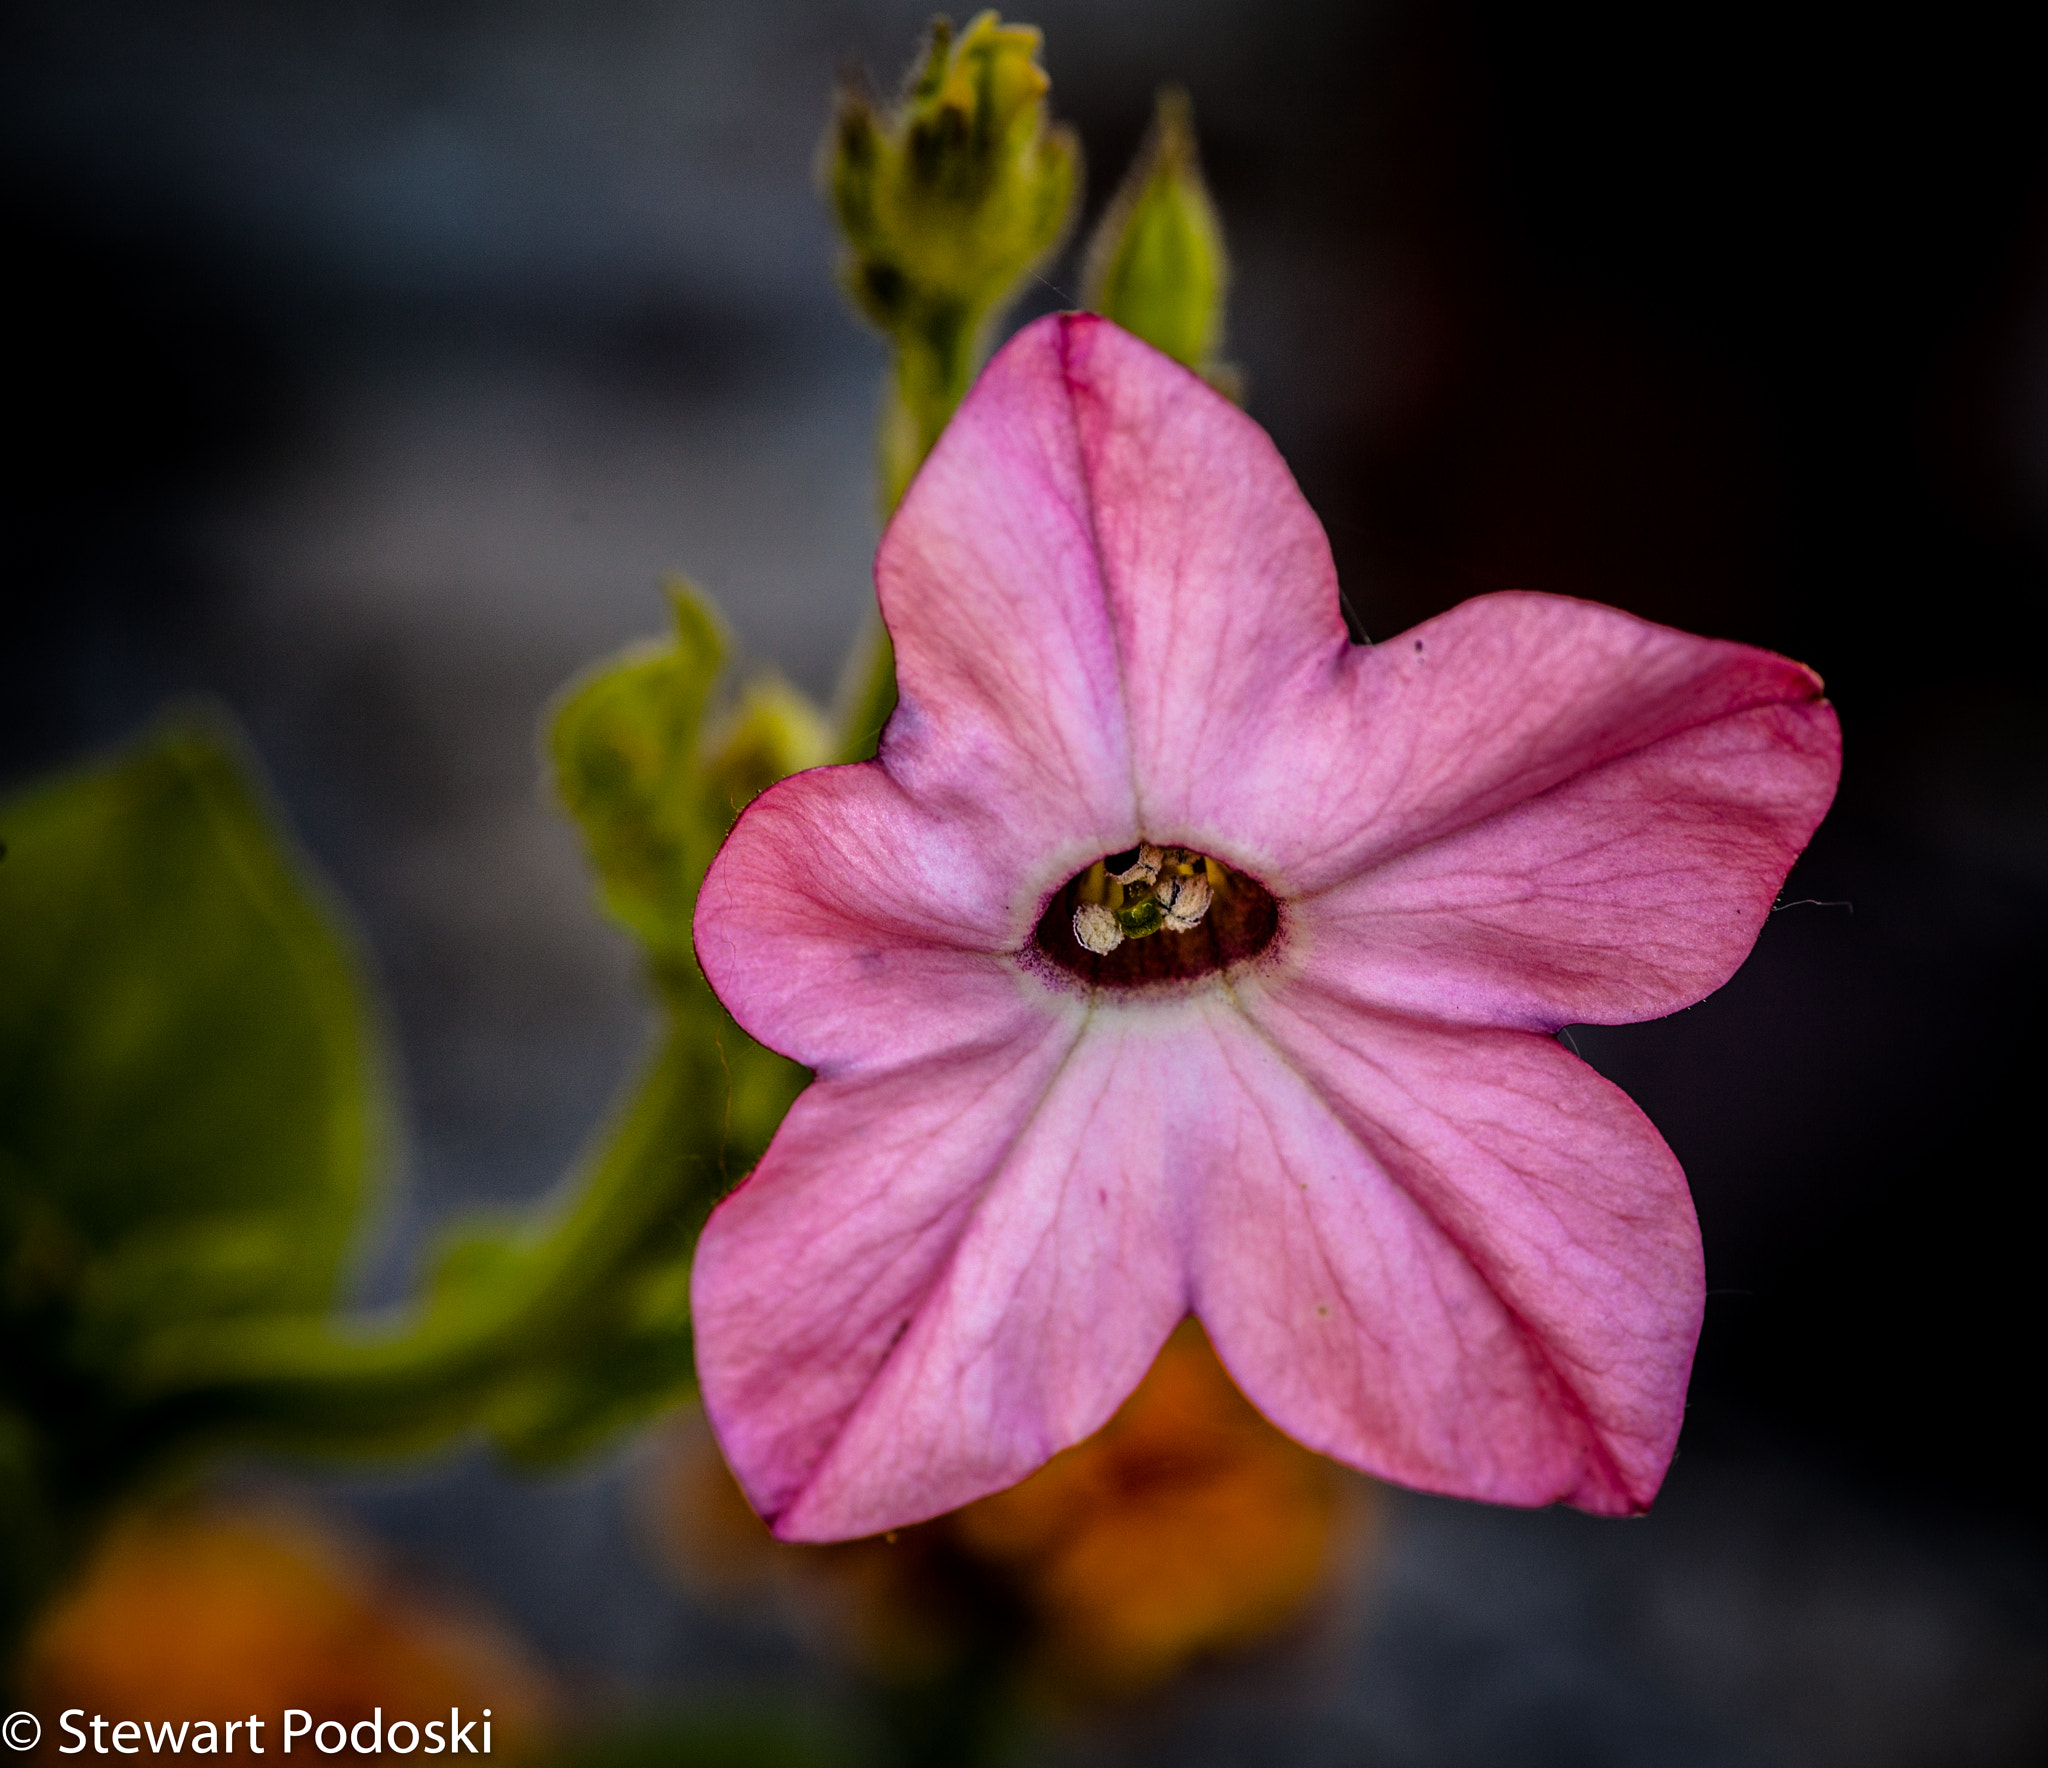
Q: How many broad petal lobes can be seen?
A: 5